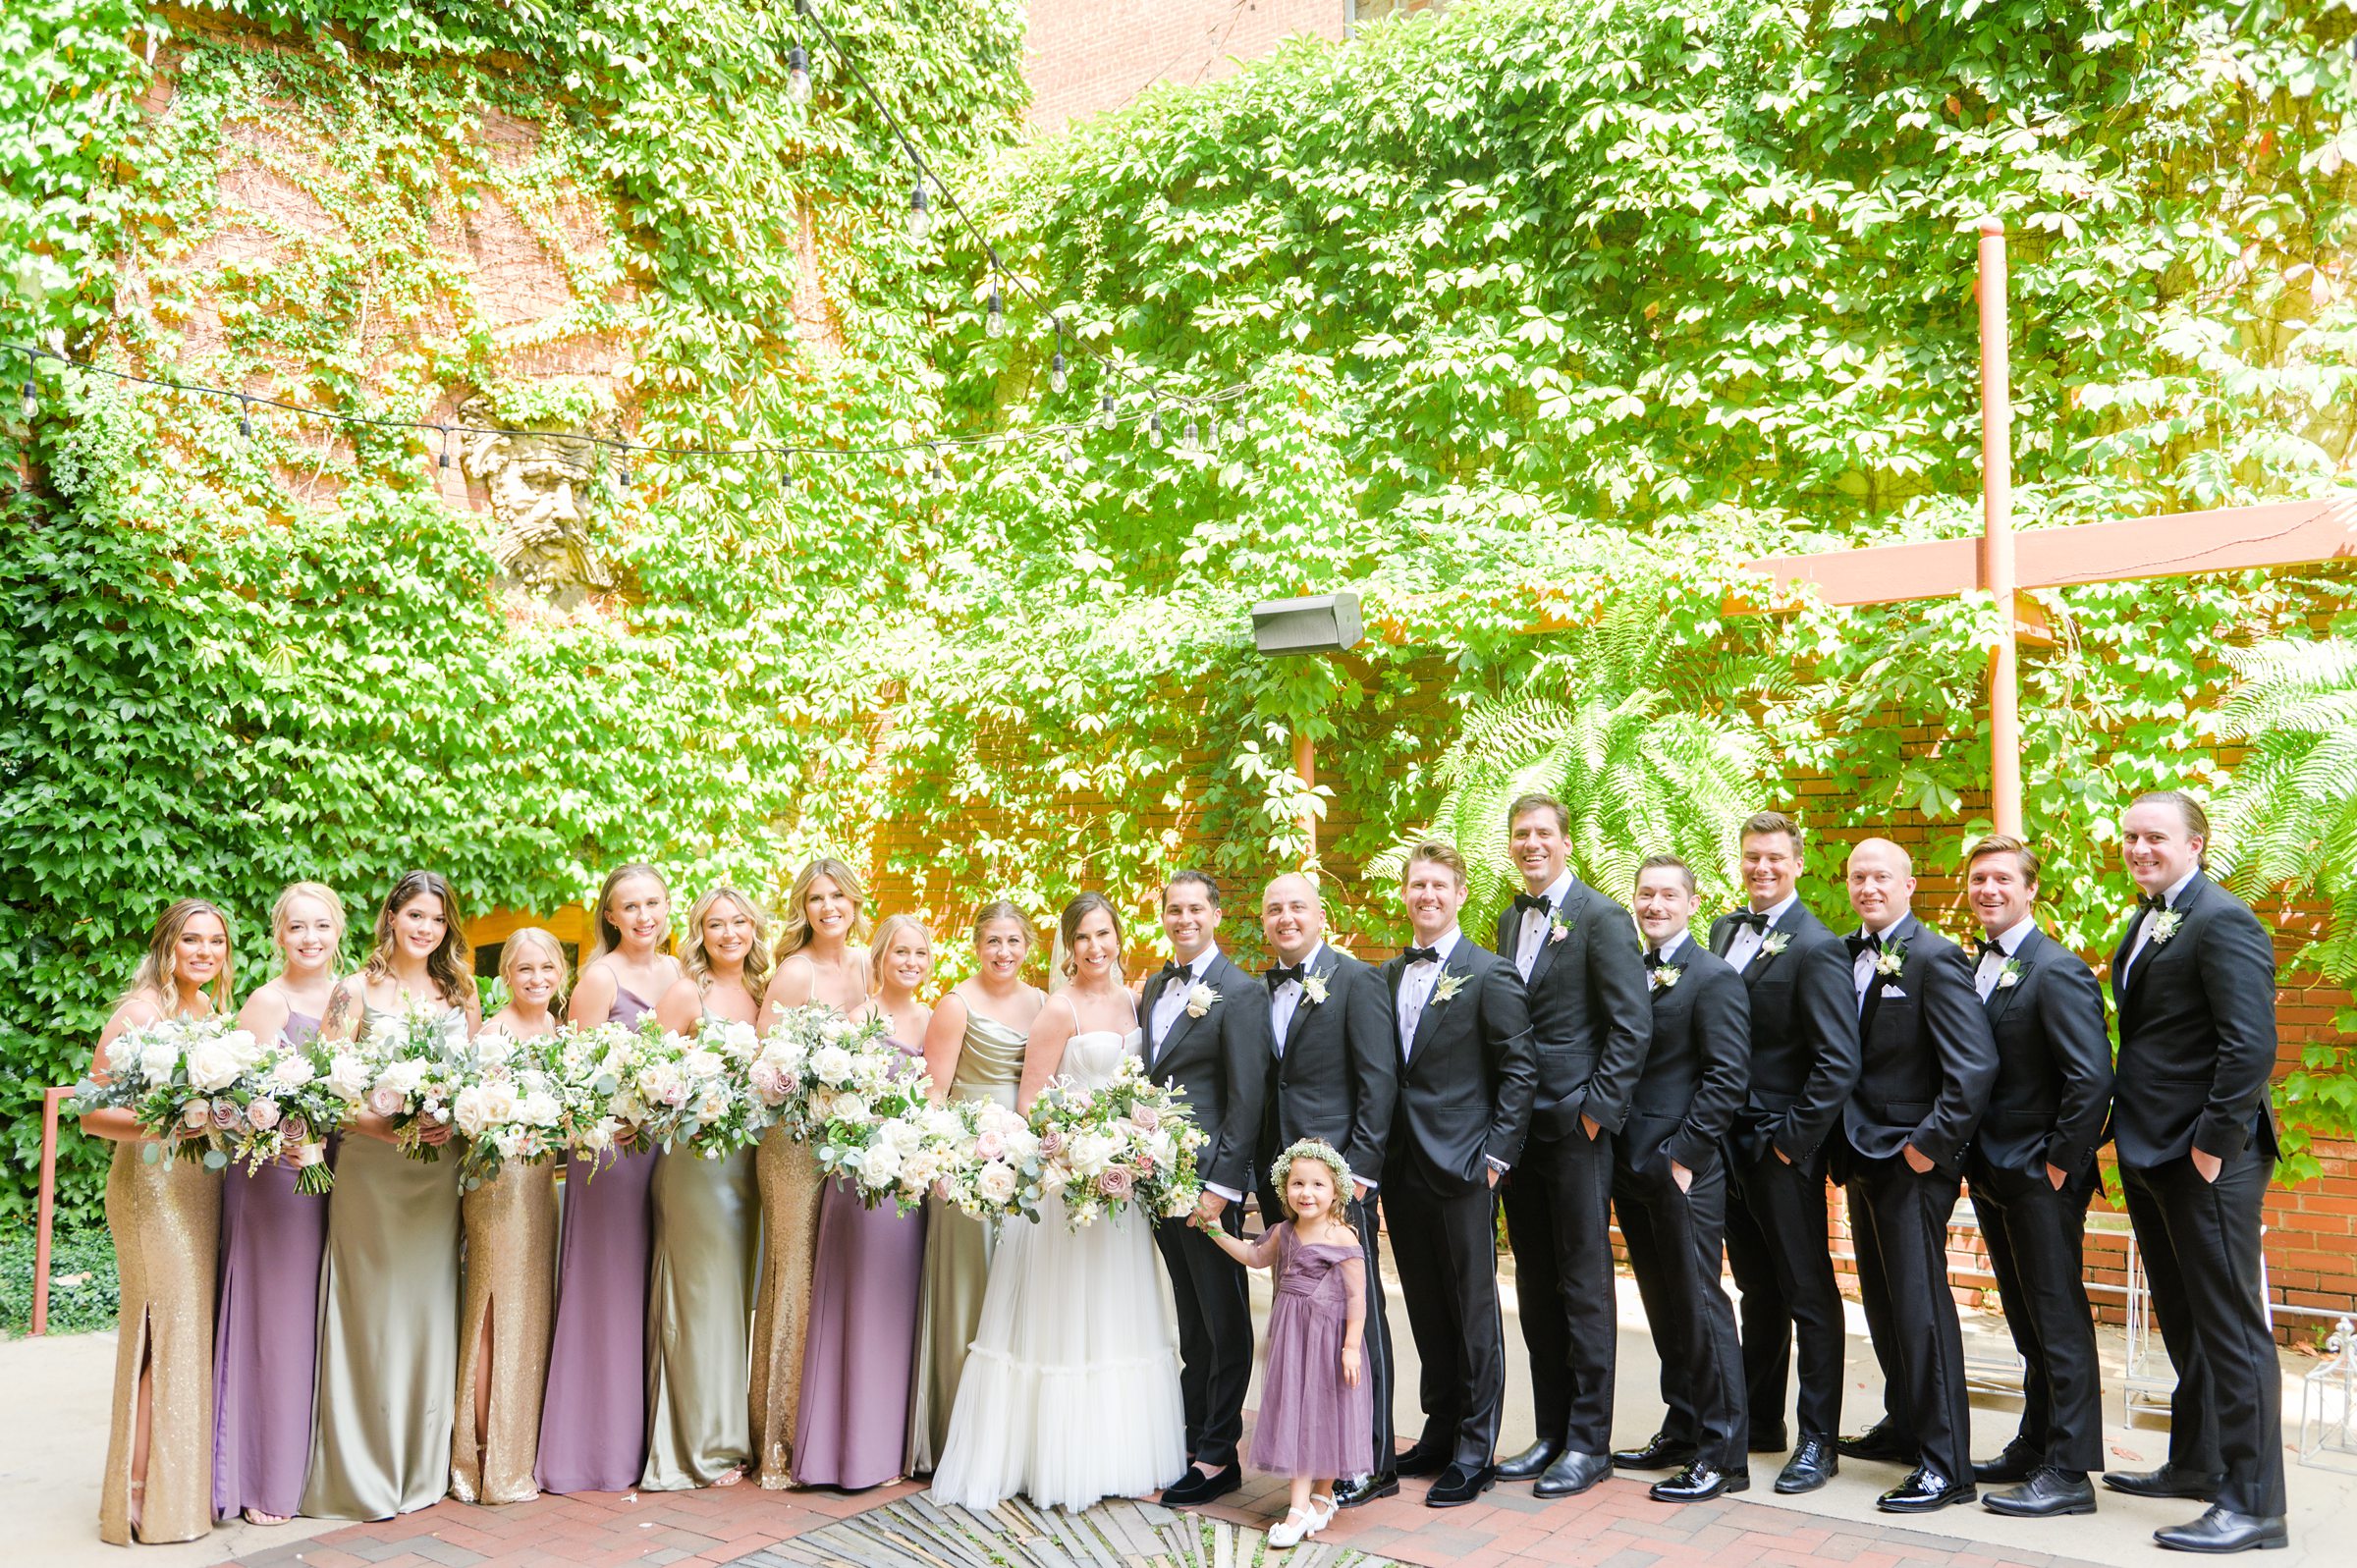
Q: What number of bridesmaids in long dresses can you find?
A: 9